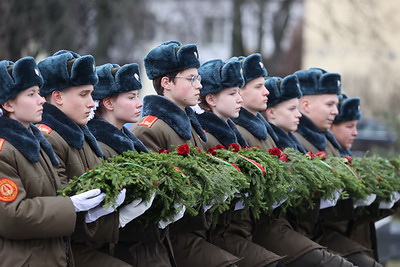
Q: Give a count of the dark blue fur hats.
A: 9